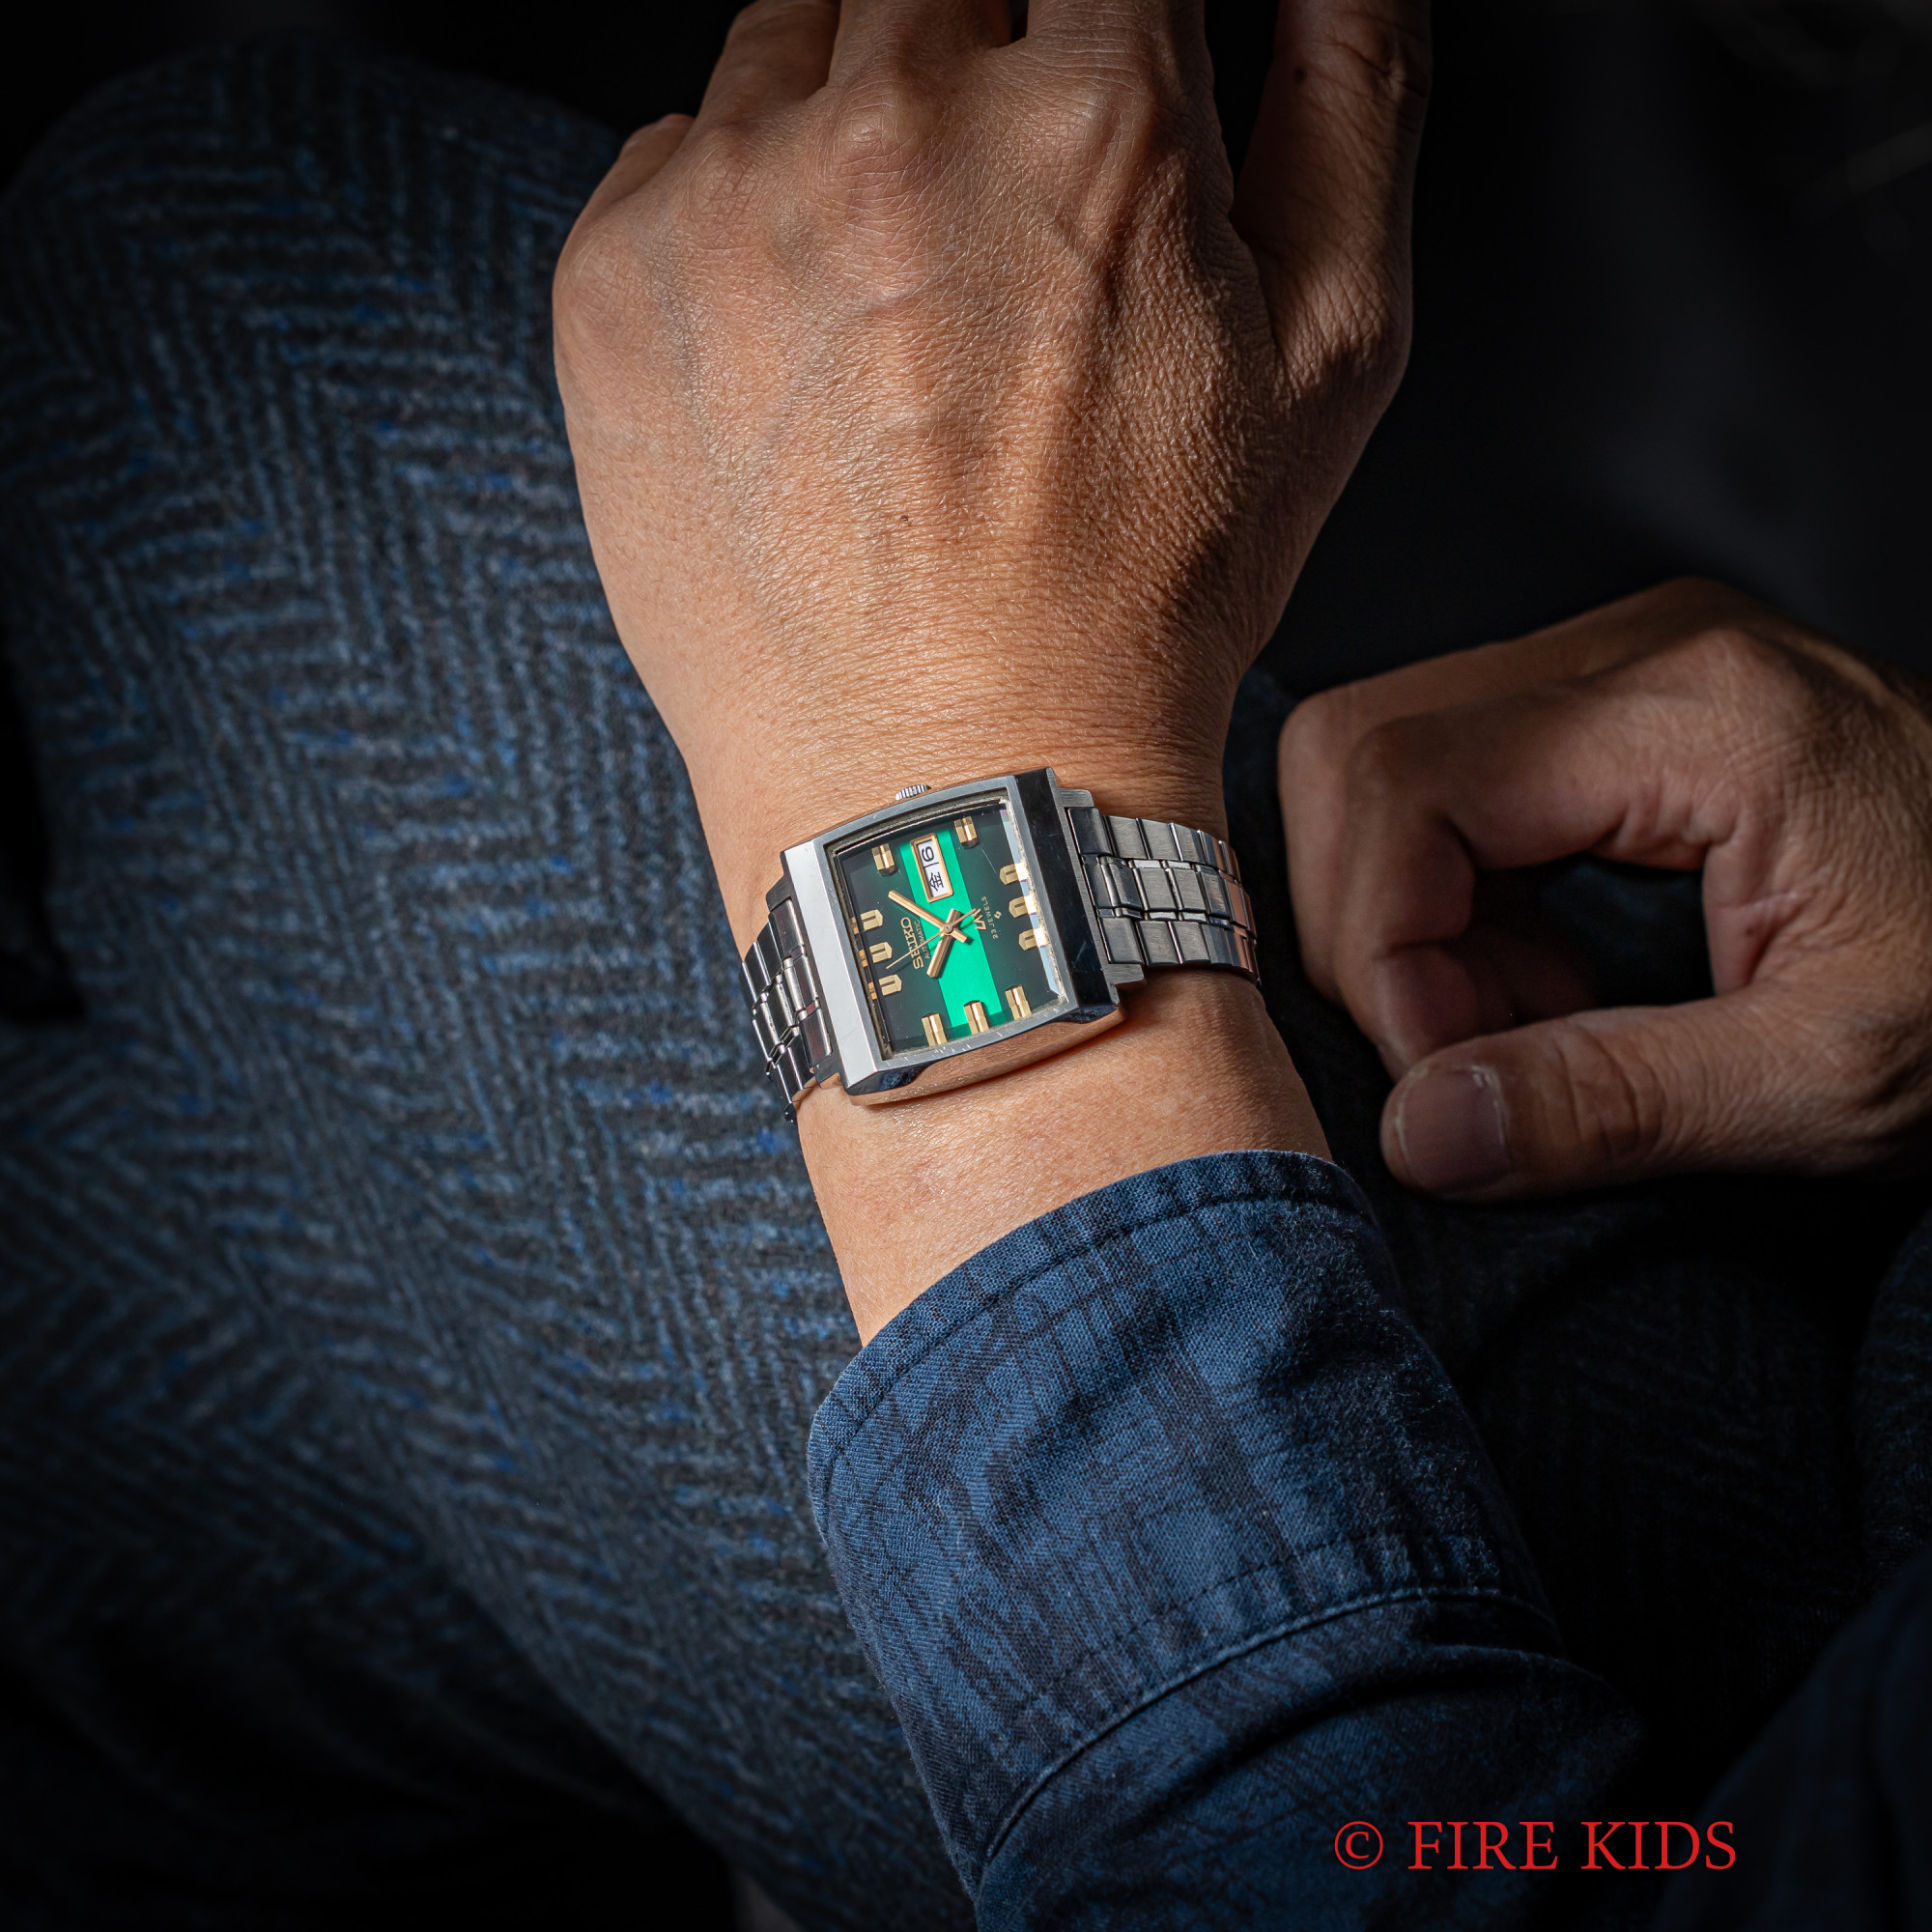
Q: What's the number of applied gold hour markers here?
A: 11